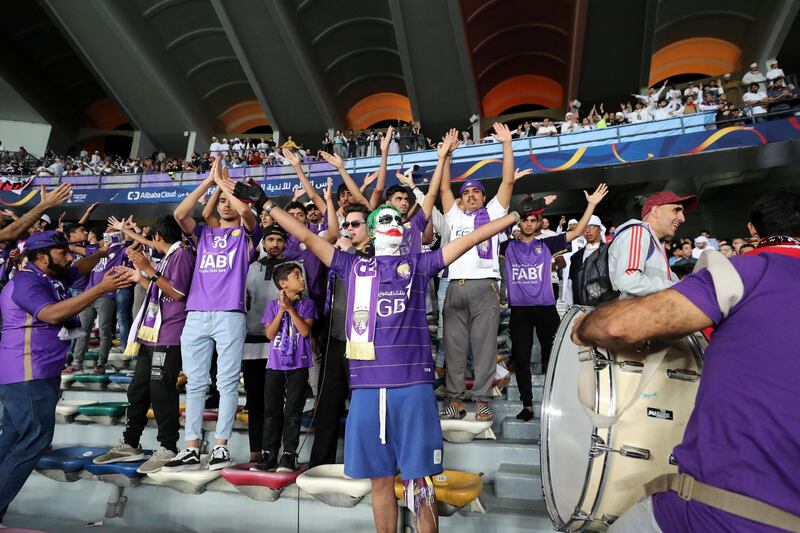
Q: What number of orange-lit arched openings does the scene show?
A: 5